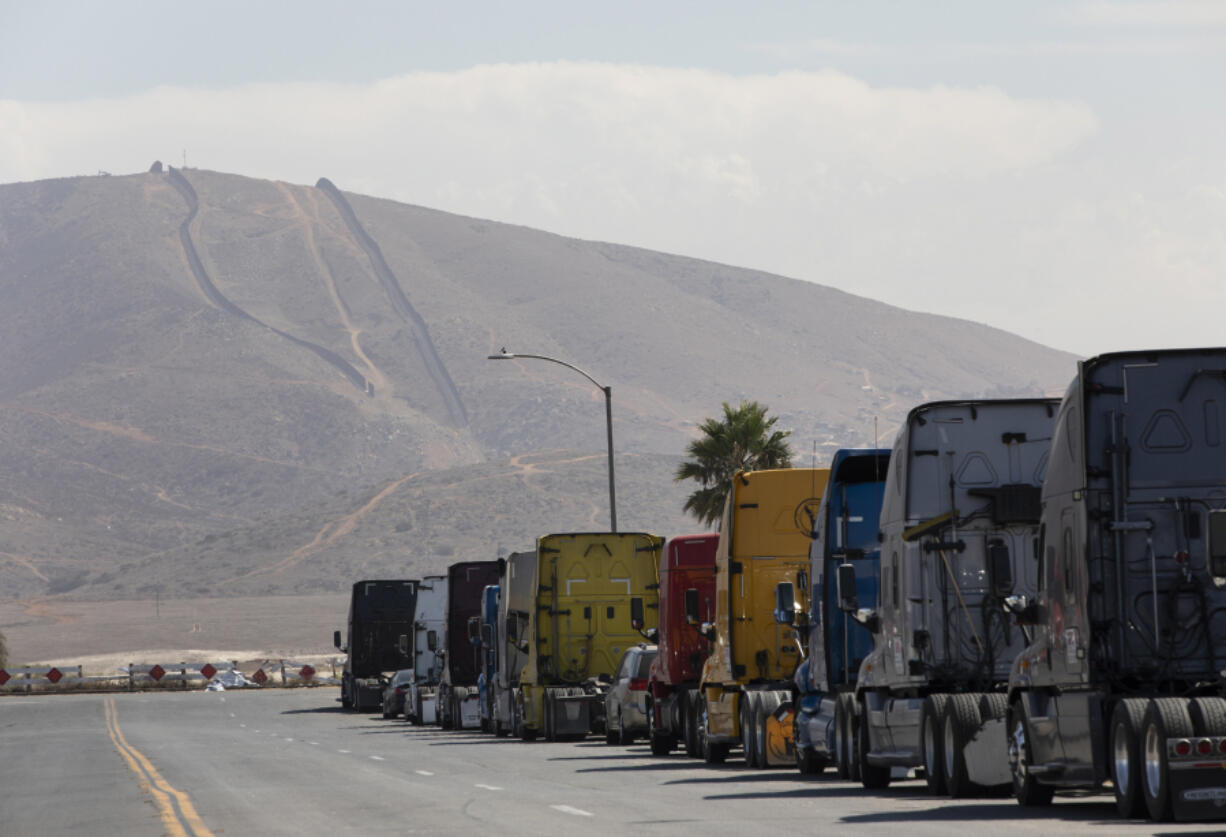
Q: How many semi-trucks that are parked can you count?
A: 11